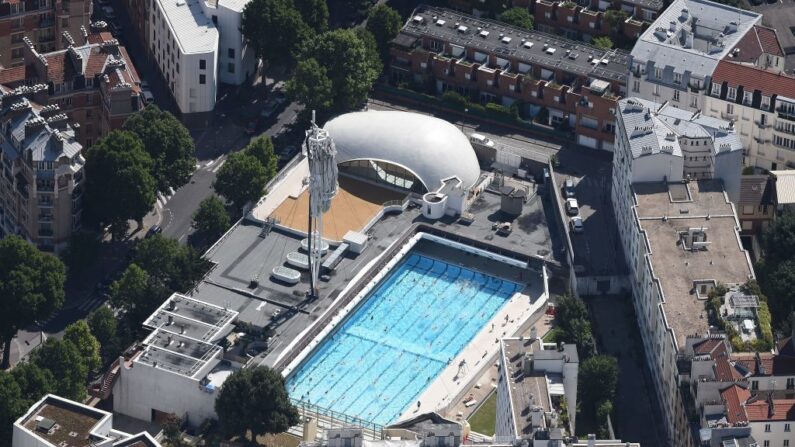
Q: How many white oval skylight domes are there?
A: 3